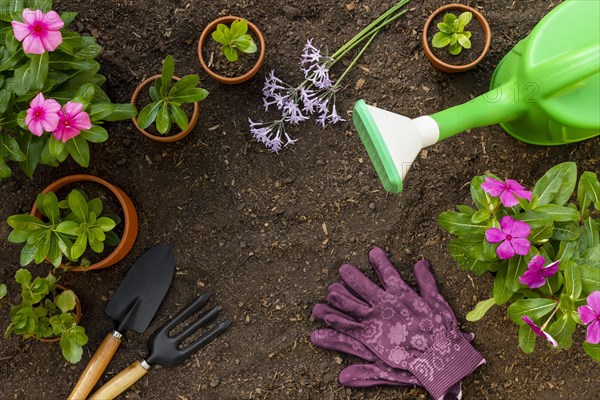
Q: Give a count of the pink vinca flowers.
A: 8